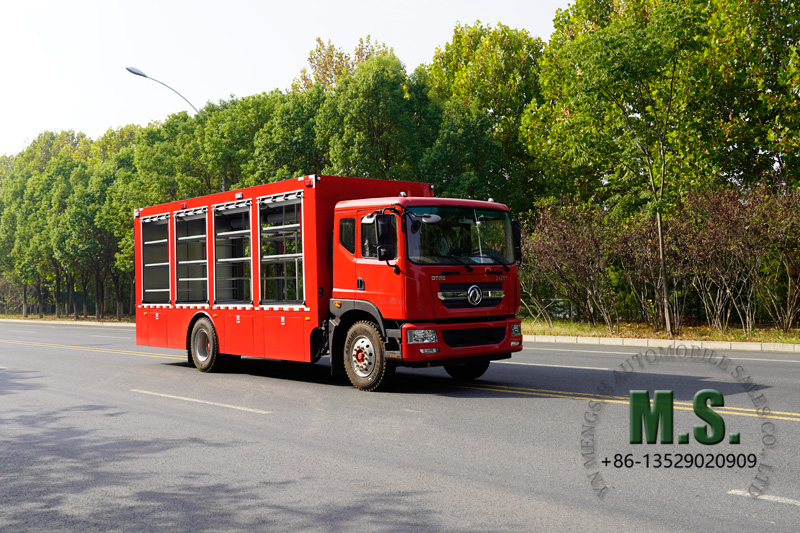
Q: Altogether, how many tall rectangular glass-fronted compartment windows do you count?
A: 4